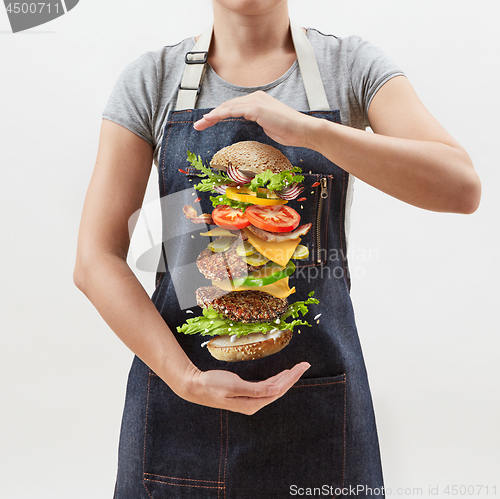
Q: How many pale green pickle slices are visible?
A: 4